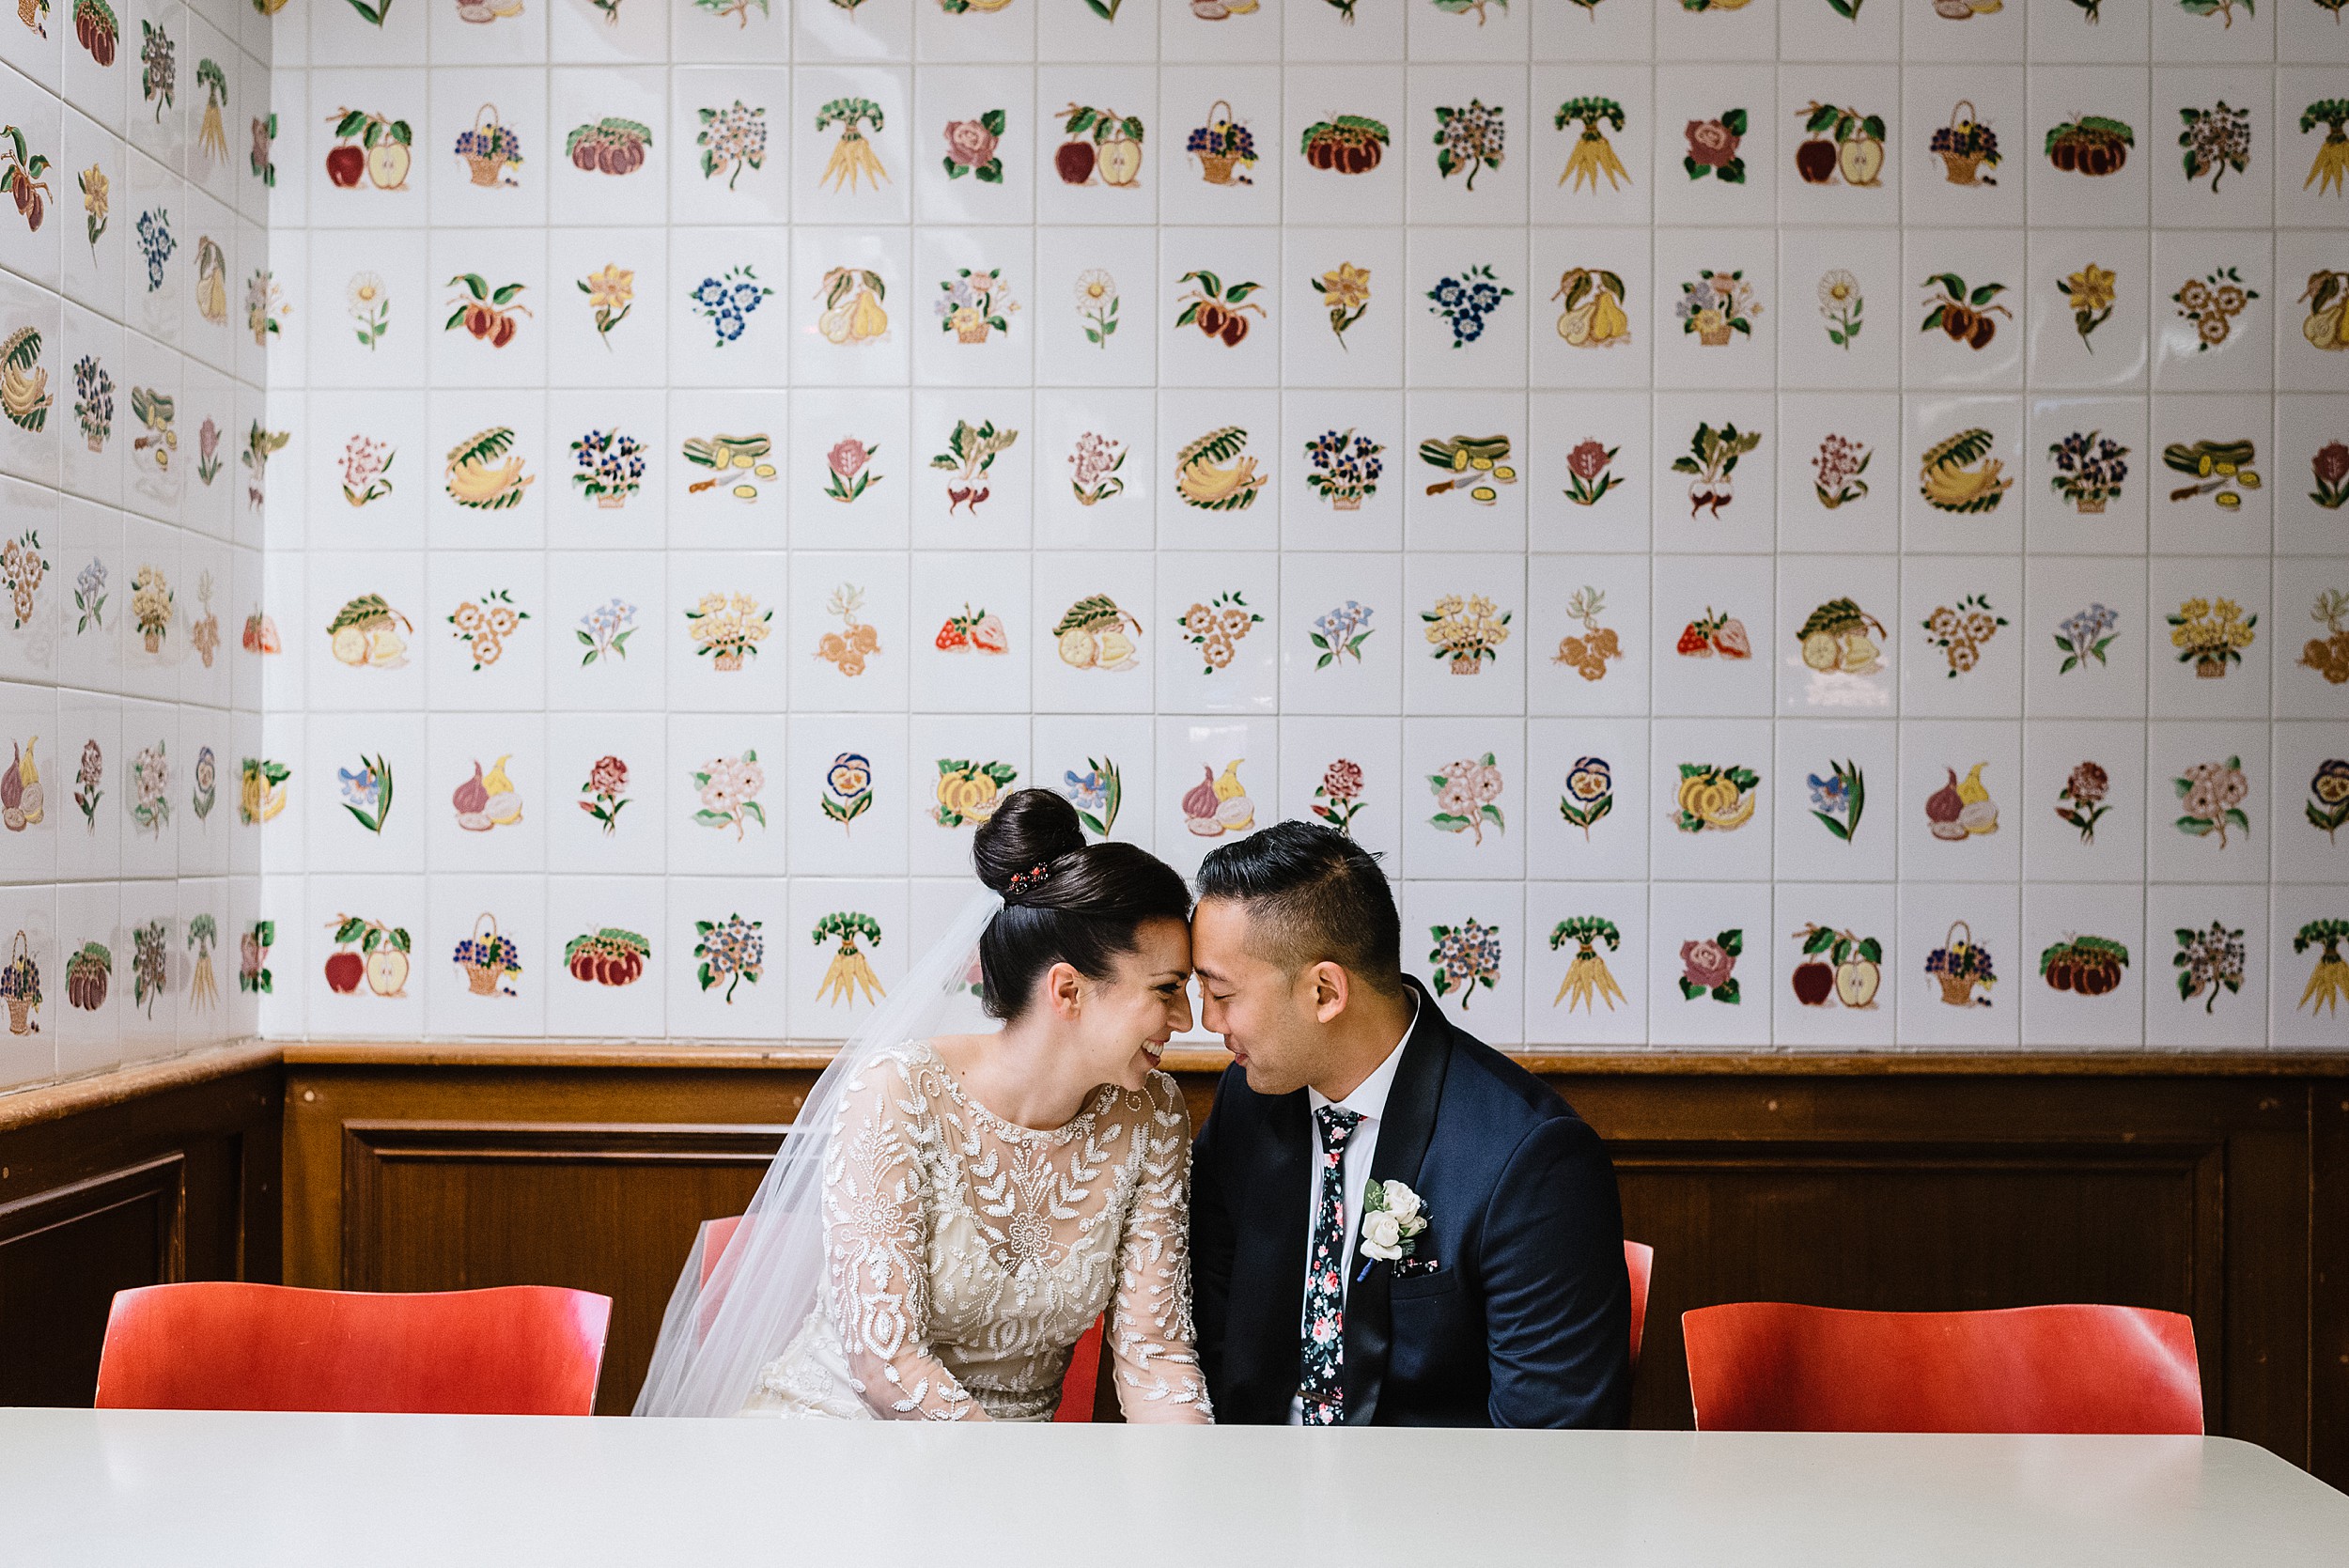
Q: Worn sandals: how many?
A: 0